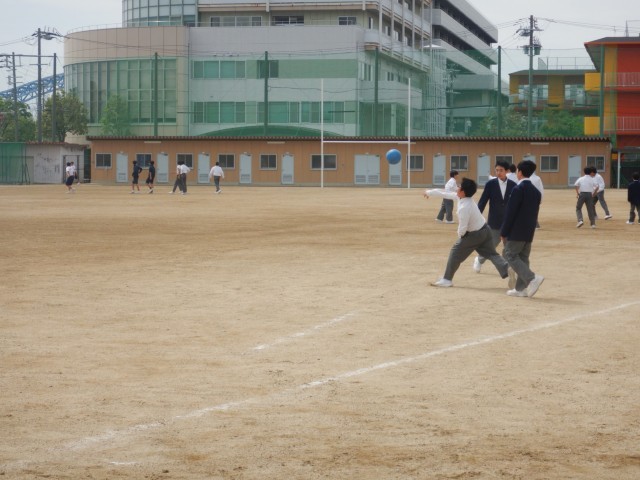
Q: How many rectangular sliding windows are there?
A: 11